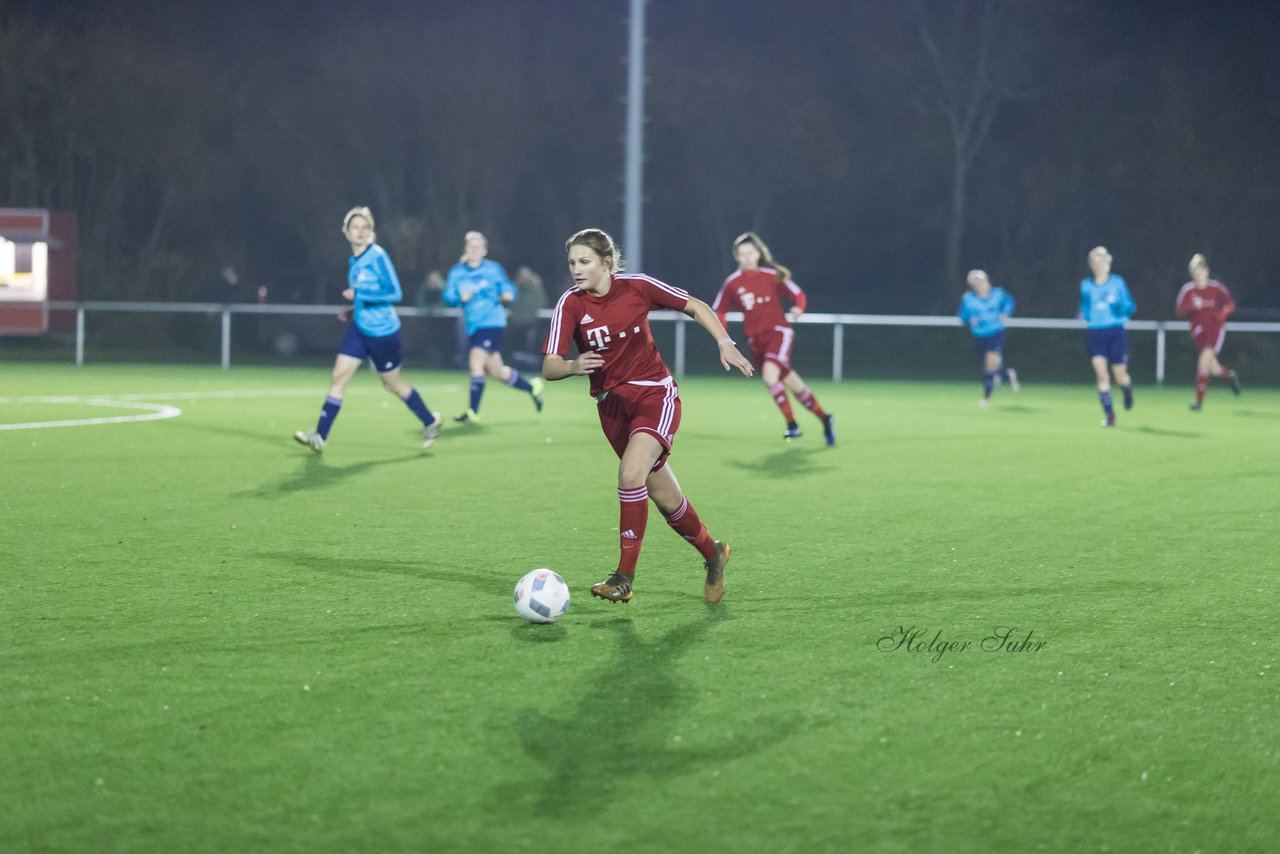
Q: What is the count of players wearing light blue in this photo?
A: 4